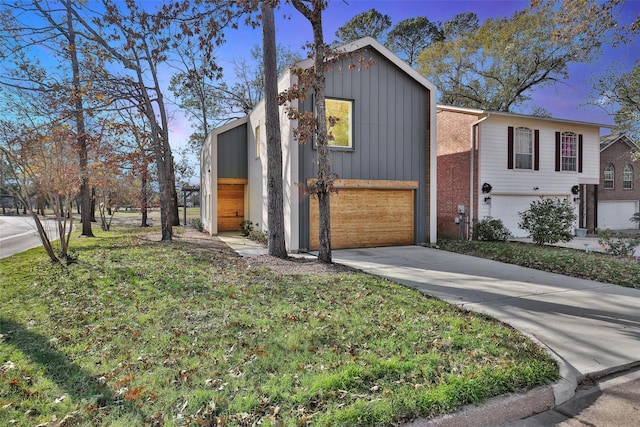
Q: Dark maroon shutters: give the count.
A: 4